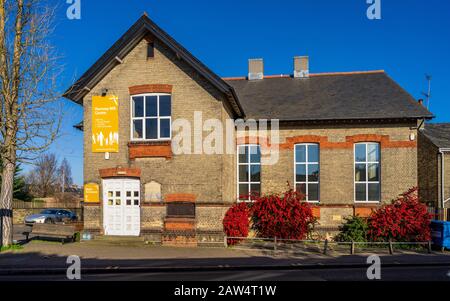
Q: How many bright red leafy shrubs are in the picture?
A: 3